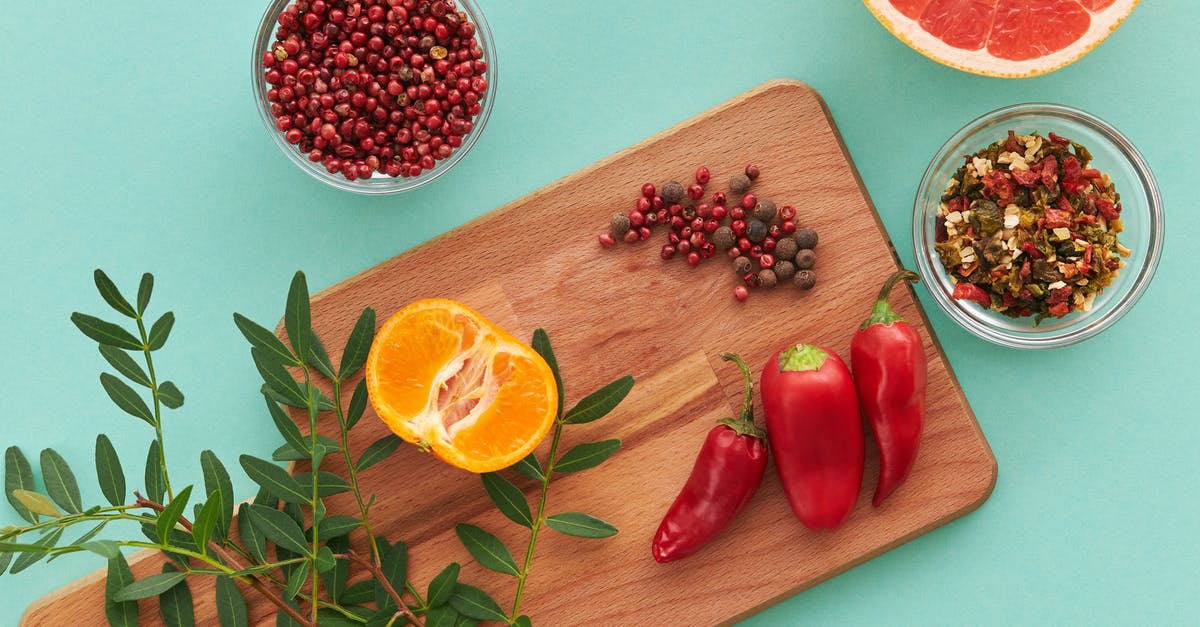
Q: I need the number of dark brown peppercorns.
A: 13